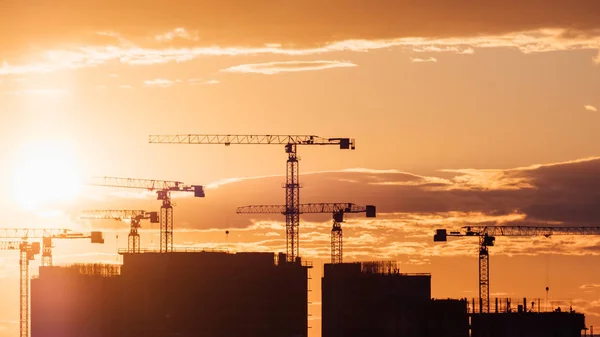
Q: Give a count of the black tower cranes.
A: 7